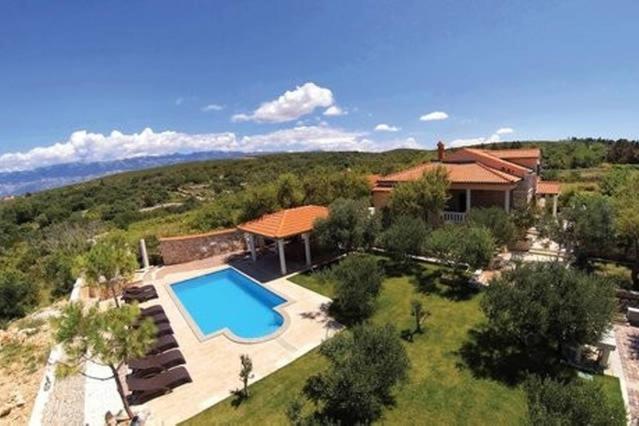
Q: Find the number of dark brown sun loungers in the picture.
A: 8